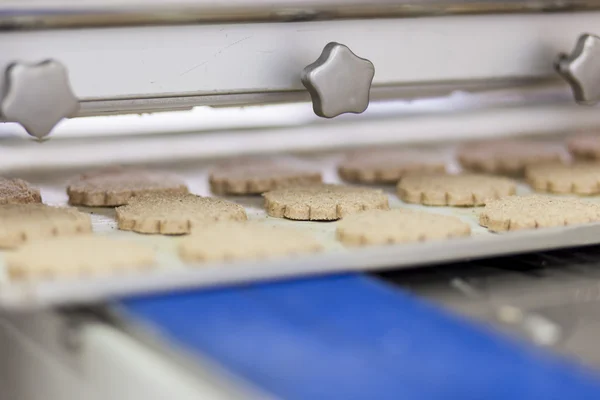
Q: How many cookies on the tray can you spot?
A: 15